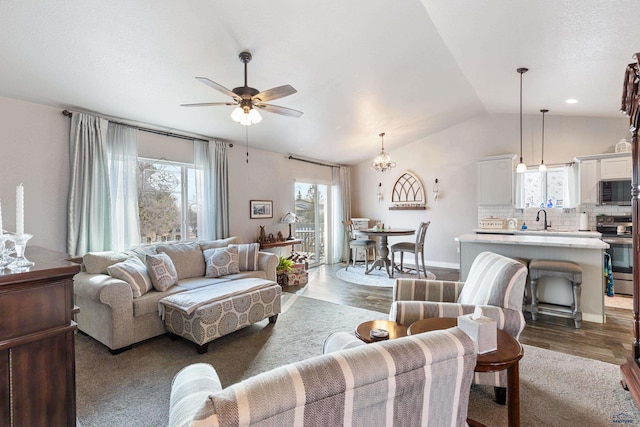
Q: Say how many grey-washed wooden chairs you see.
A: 2